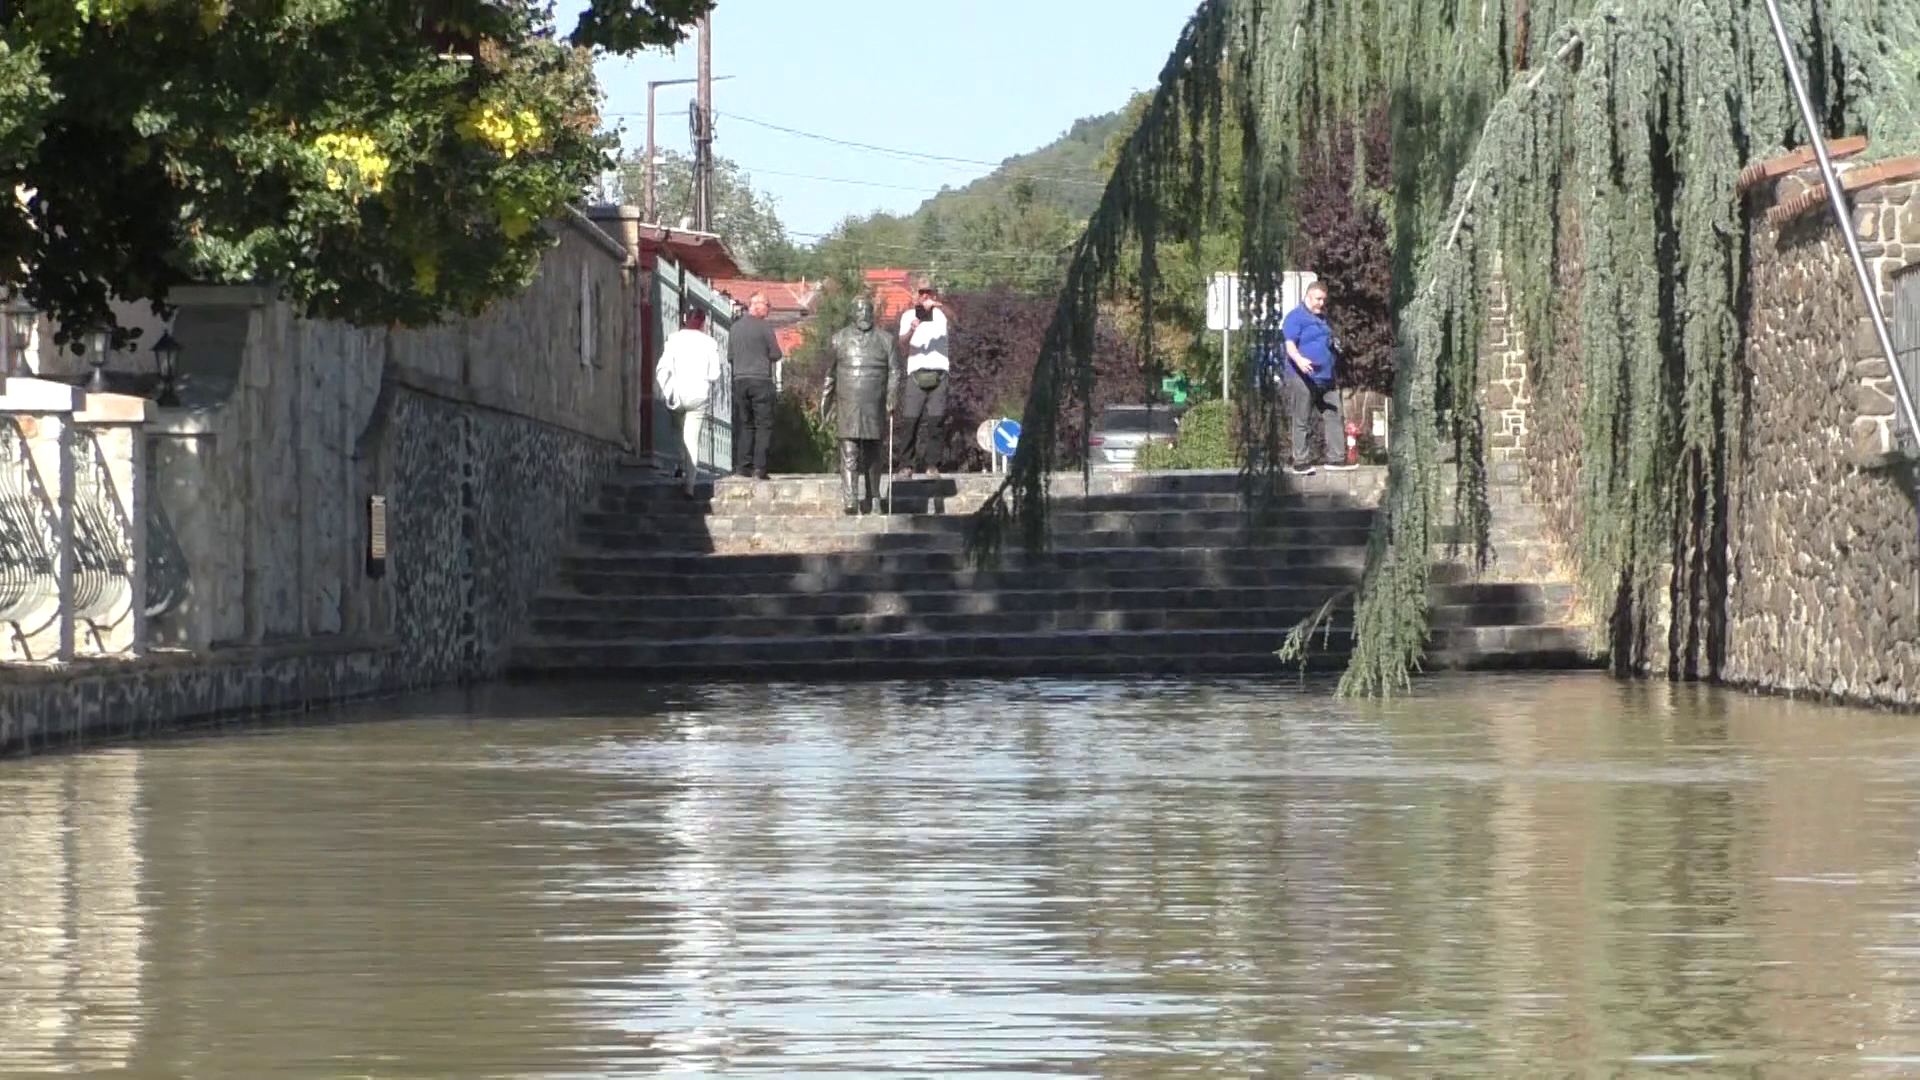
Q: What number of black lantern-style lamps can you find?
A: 3